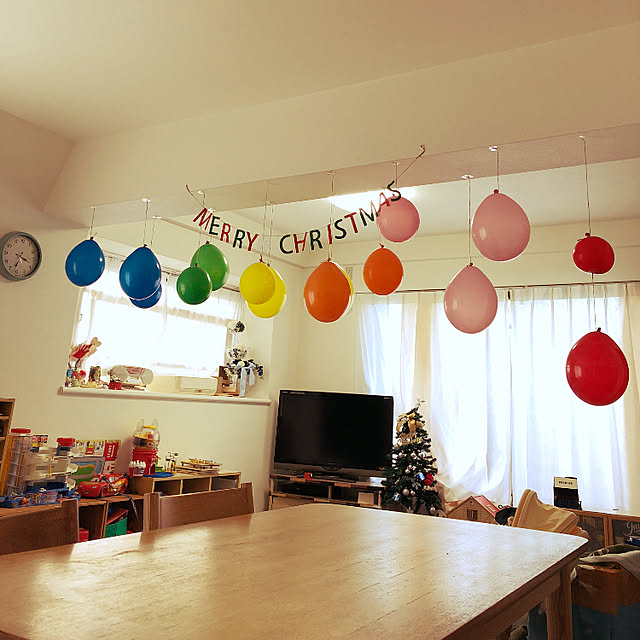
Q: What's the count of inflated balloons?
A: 15